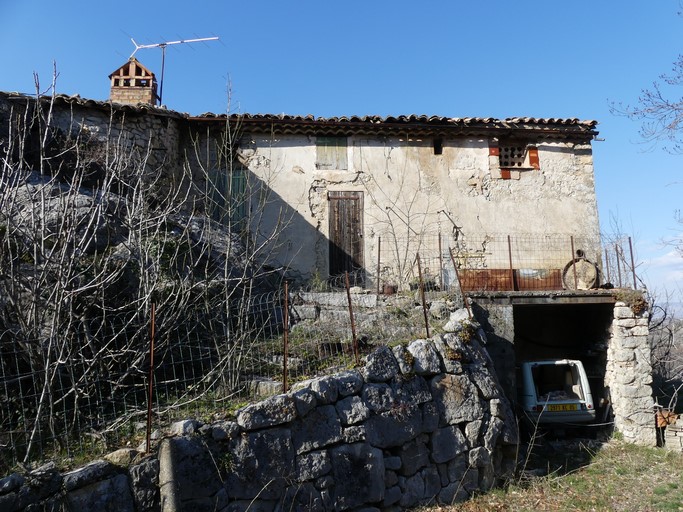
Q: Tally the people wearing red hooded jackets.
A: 0